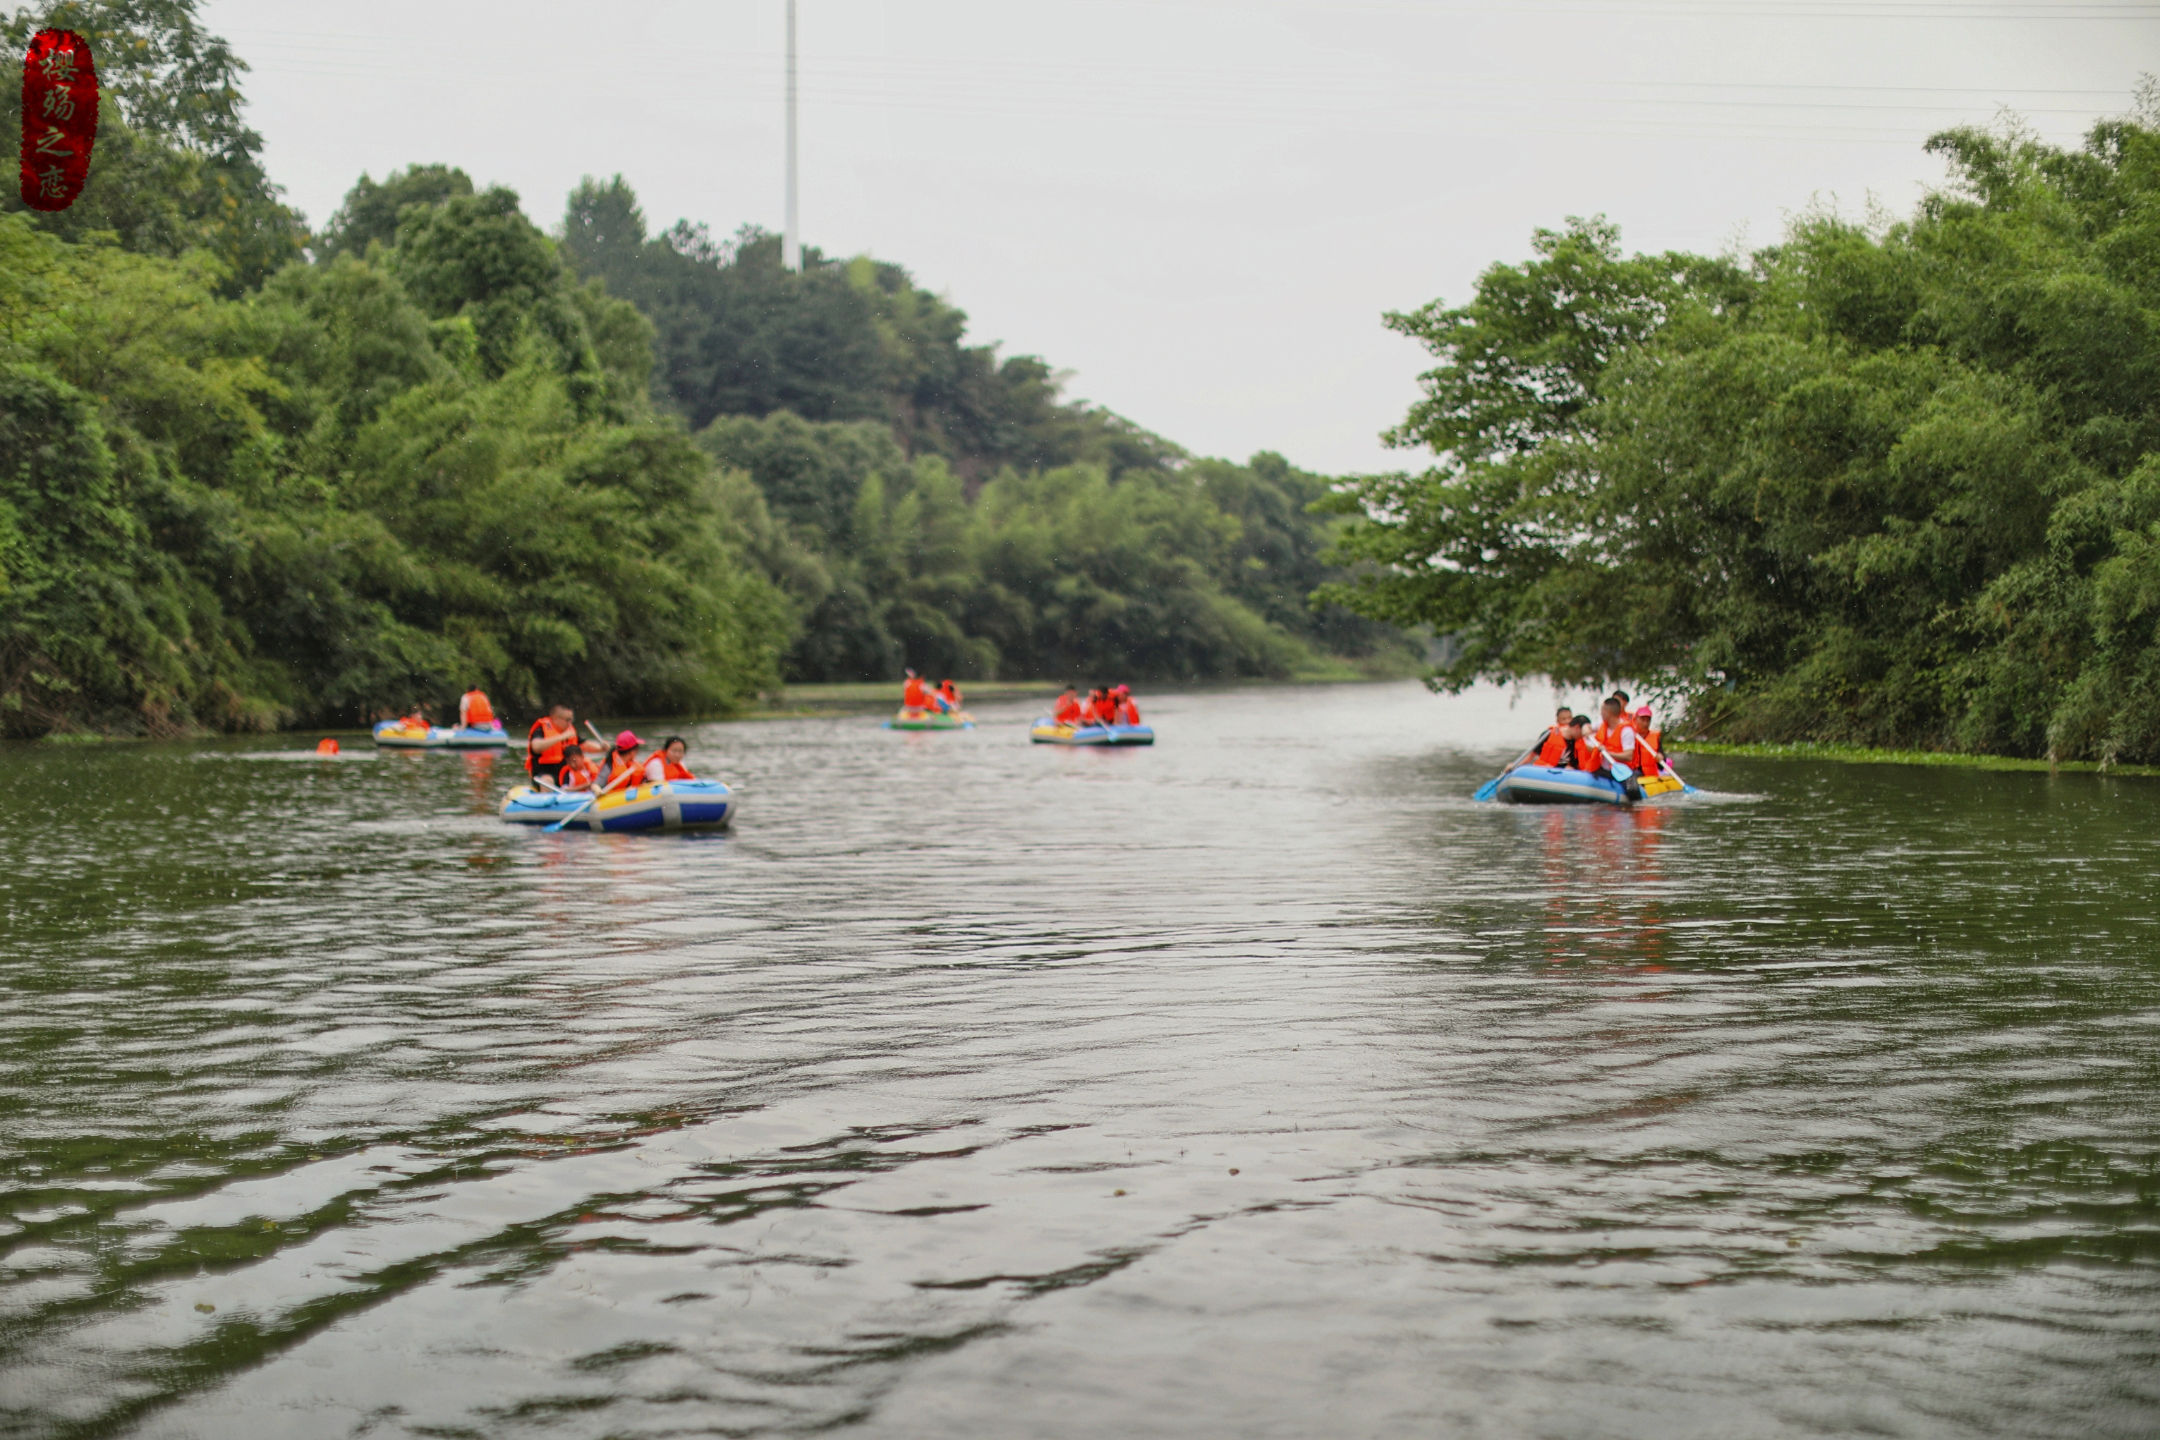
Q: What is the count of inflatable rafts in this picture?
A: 5